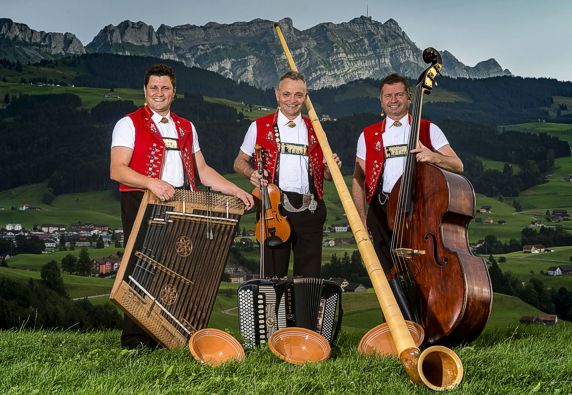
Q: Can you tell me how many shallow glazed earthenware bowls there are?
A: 3